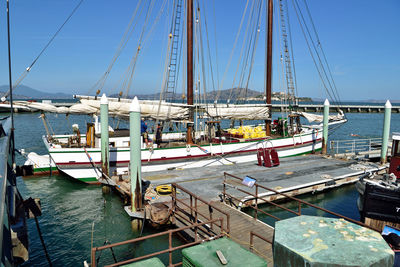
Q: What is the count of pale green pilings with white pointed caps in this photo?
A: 4